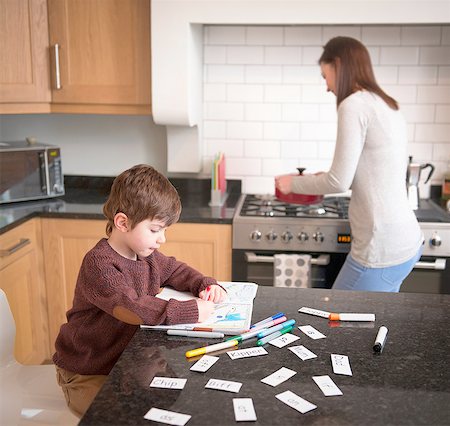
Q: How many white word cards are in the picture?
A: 14